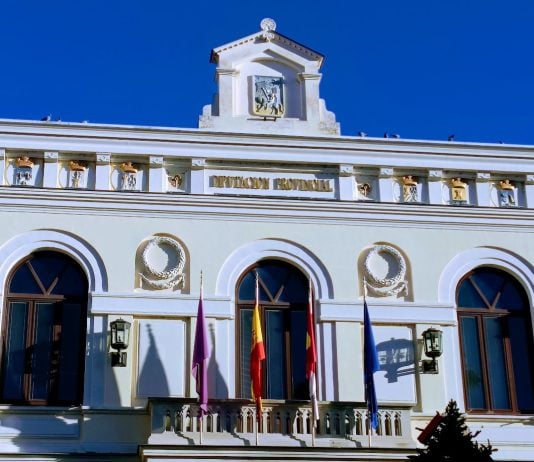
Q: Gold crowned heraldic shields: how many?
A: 6